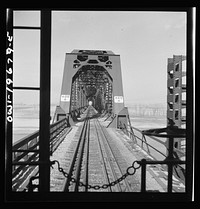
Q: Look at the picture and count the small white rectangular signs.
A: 2